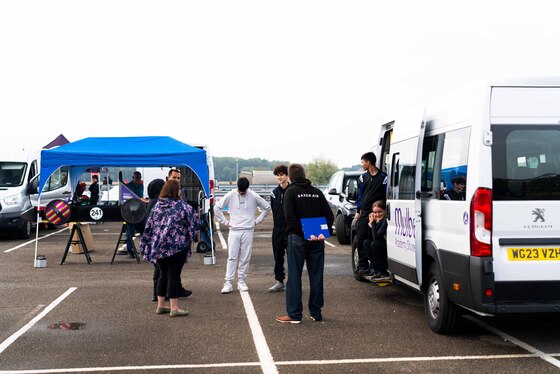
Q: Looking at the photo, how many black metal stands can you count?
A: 2